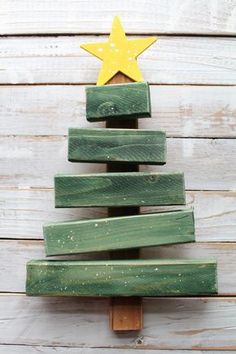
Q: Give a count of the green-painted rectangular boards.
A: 5